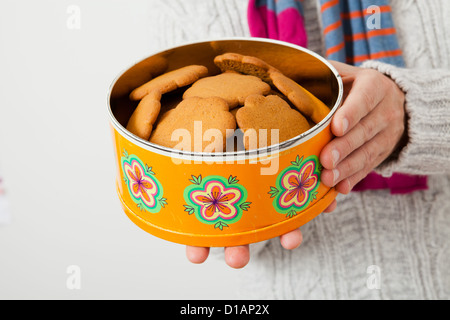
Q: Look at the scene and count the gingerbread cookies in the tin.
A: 7